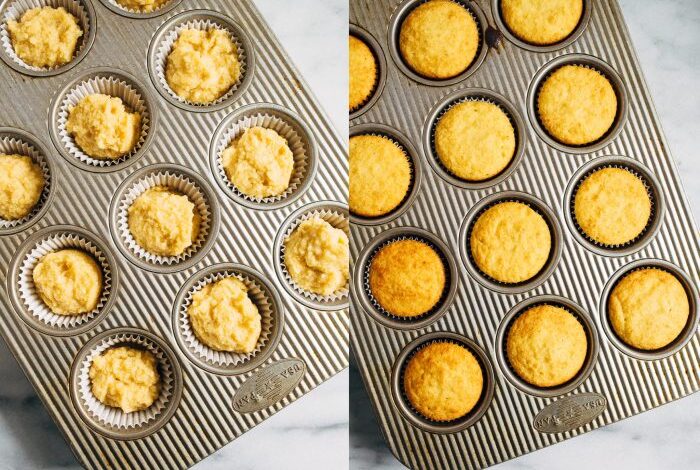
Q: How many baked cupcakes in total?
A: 12